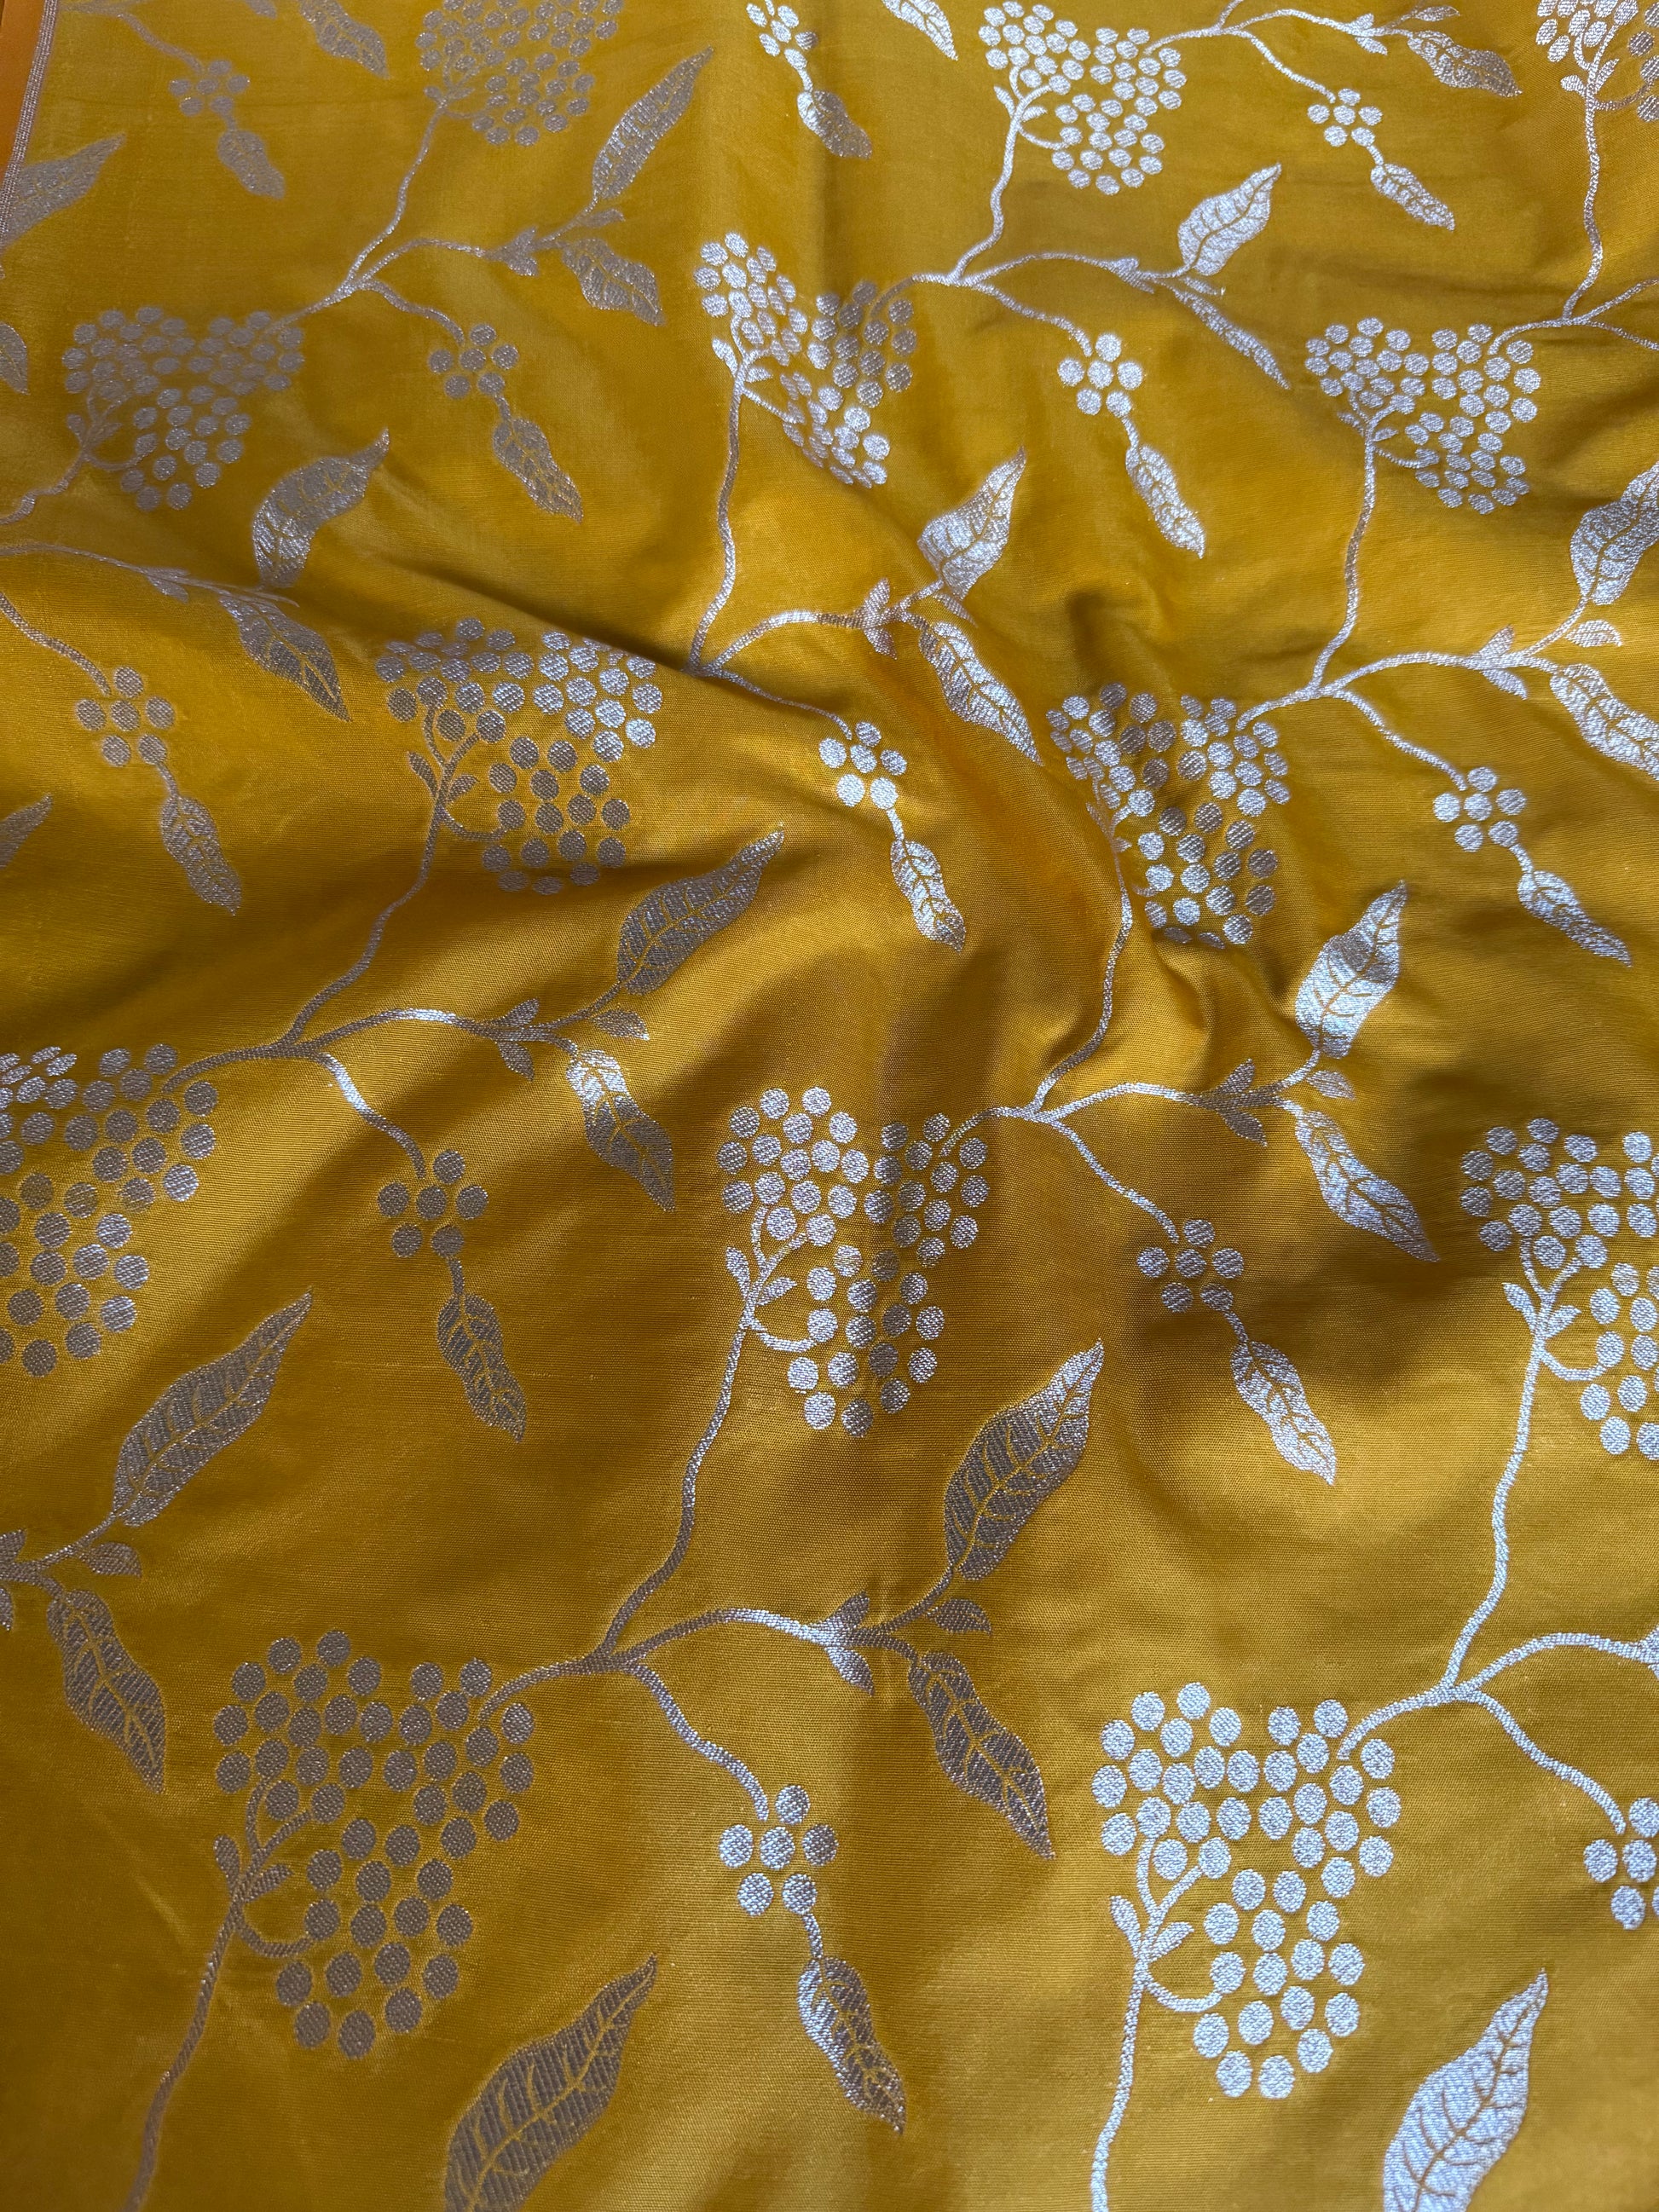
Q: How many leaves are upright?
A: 13